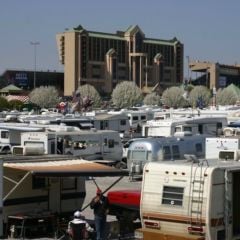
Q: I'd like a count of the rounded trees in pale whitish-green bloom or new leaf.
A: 7